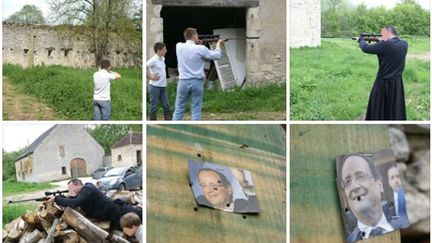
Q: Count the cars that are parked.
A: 2